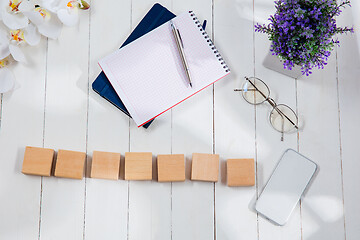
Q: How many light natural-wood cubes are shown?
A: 7